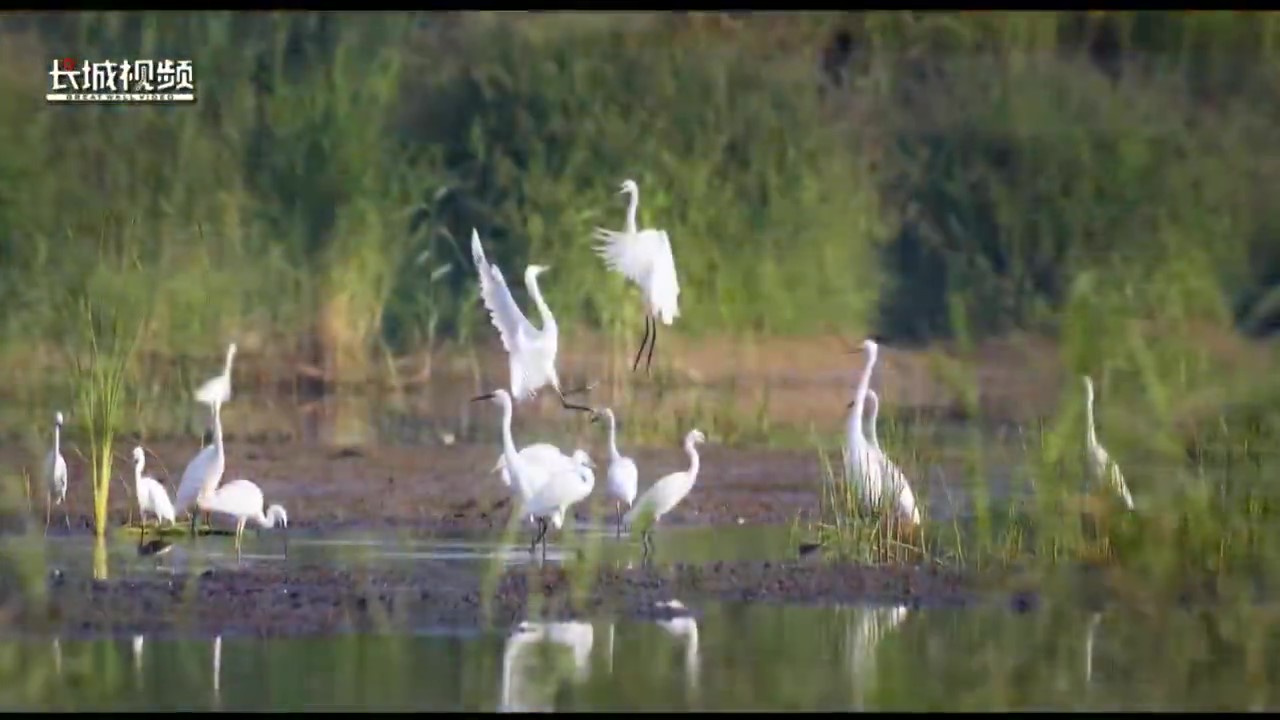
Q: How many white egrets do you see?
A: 15